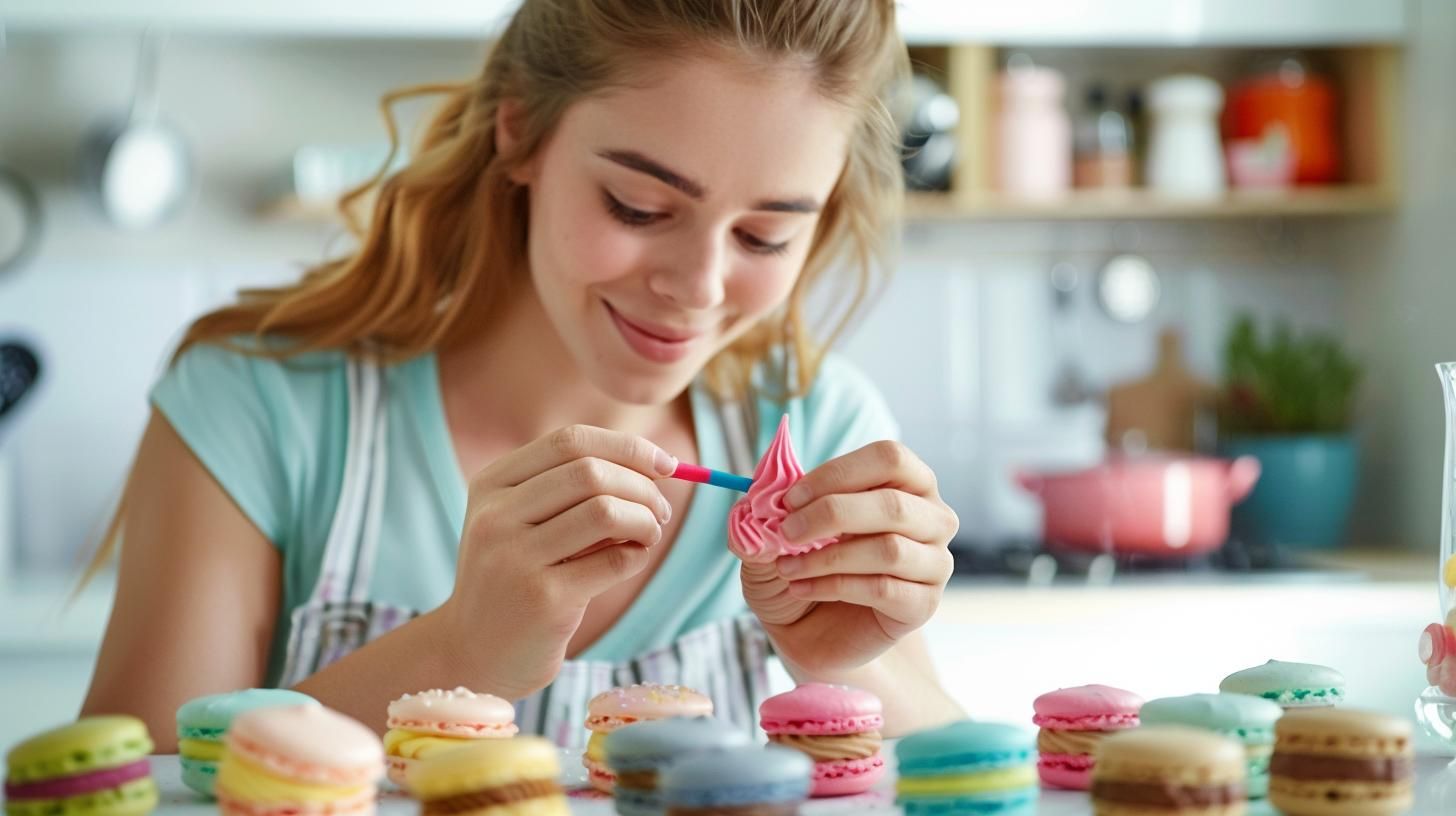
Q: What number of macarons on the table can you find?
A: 15